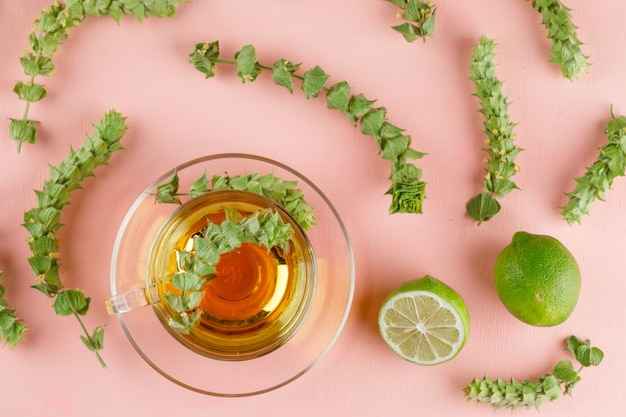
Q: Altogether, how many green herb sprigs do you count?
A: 11